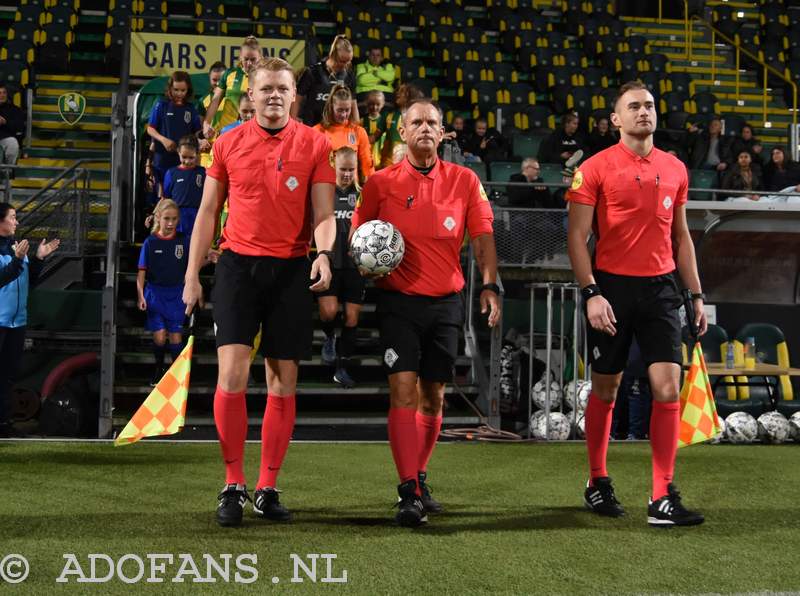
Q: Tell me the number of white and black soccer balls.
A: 9